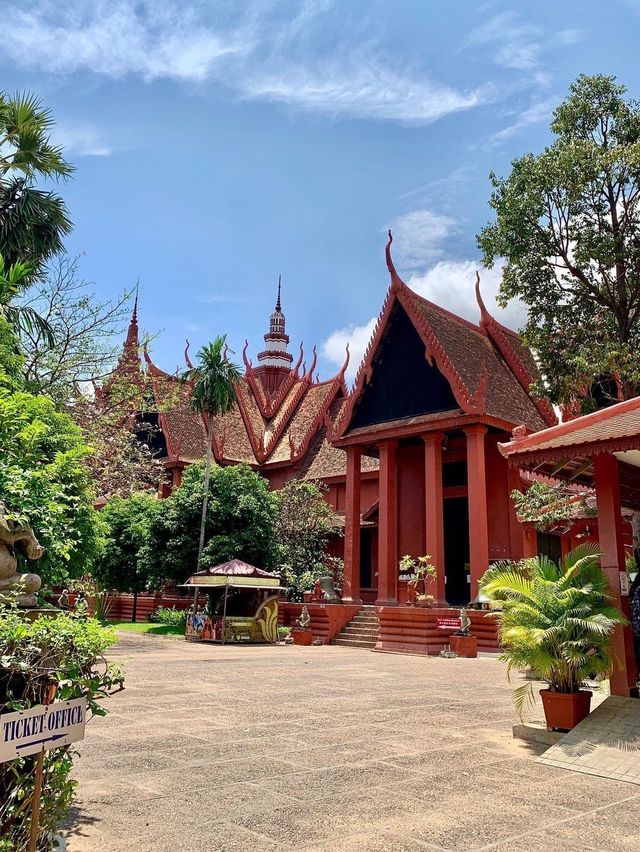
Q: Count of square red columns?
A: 5